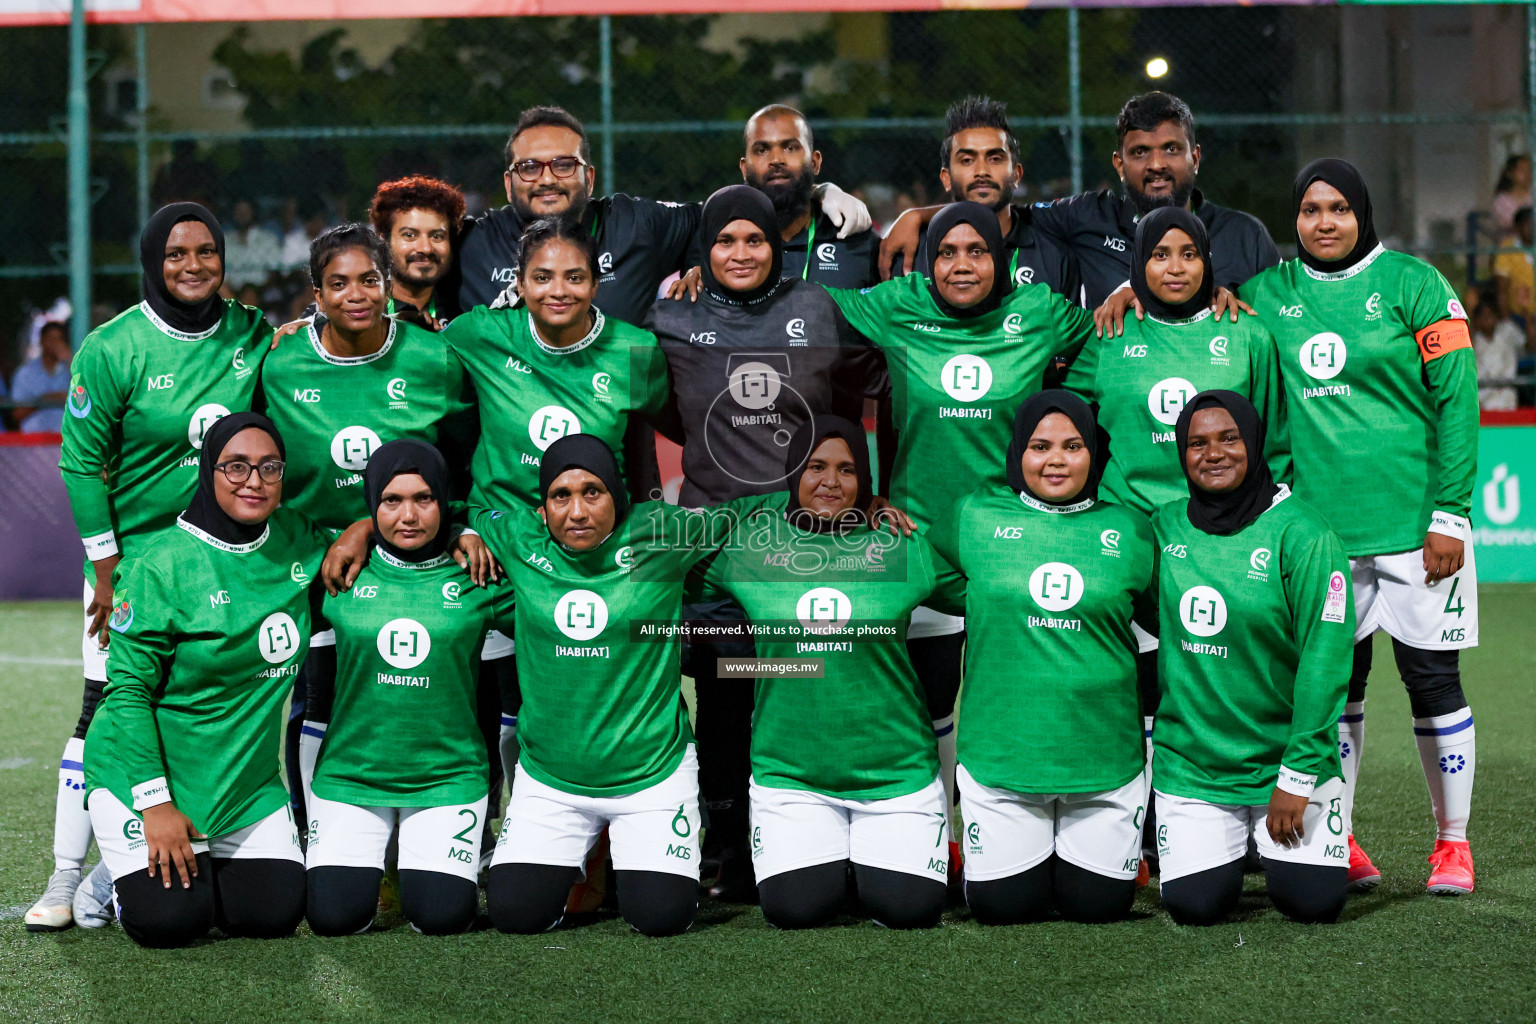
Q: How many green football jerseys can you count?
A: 12